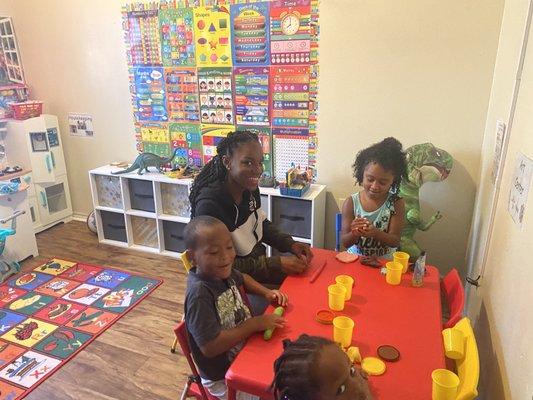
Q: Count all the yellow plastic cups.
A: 7